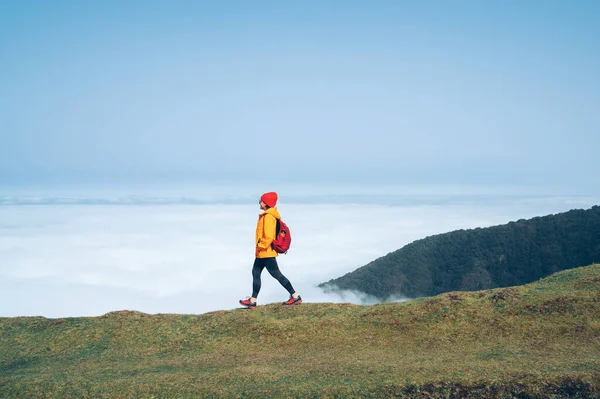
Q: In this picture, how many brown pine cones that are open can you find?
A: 0